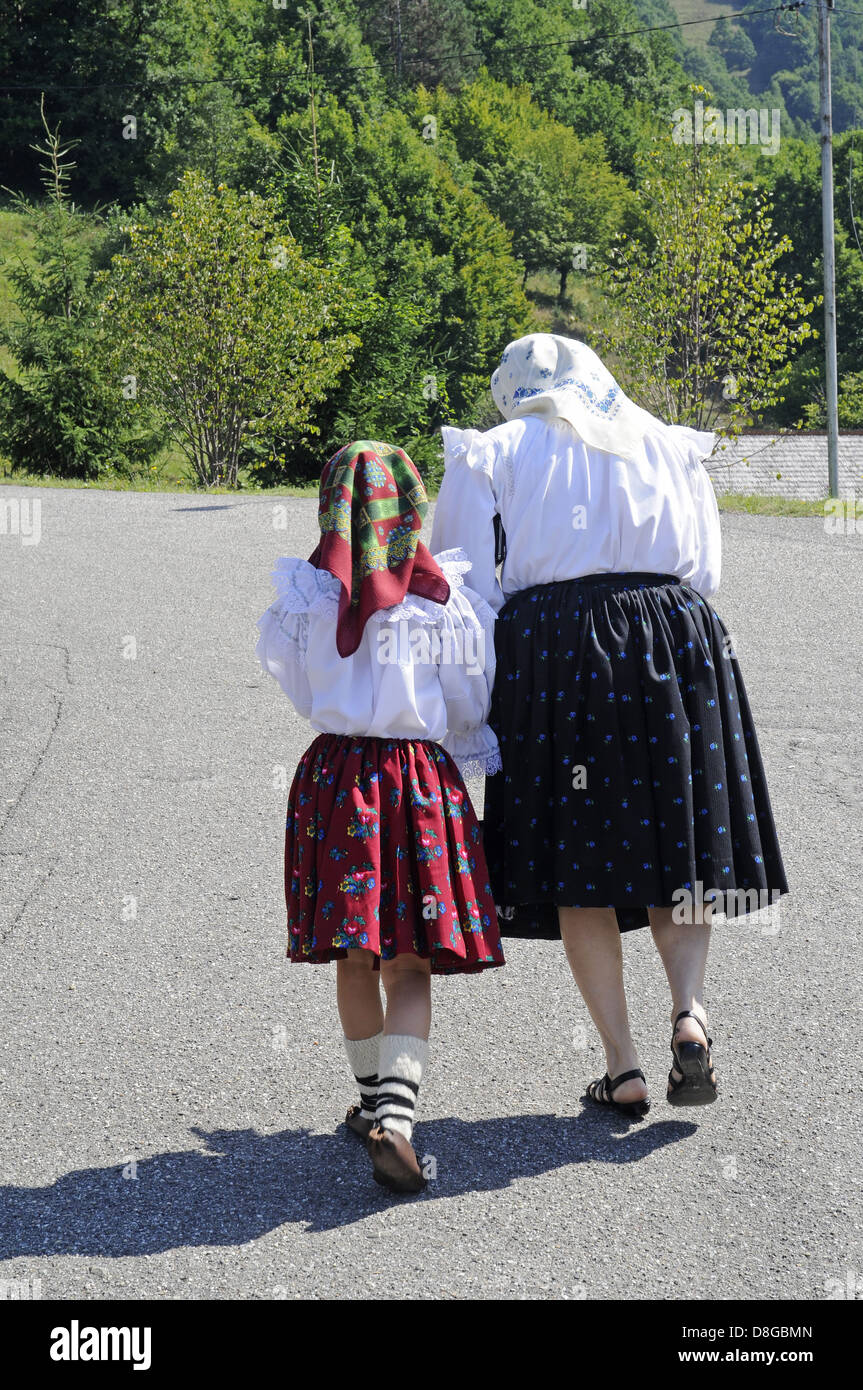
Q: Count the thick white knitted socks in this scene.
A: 2